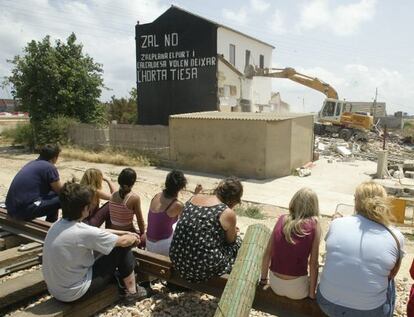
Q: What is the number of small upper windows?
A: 3